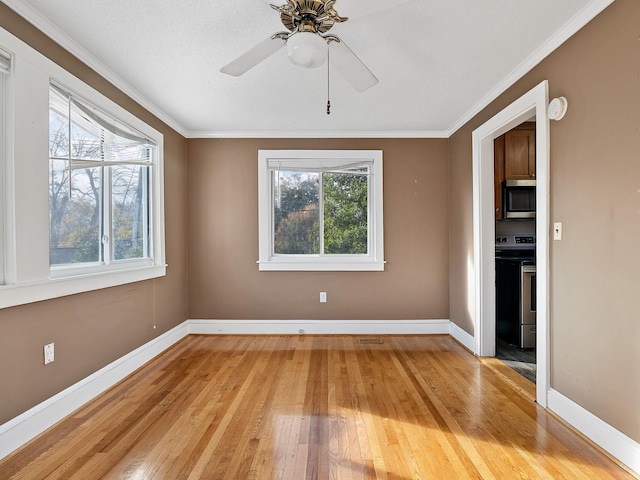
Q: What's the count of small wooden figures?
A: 0